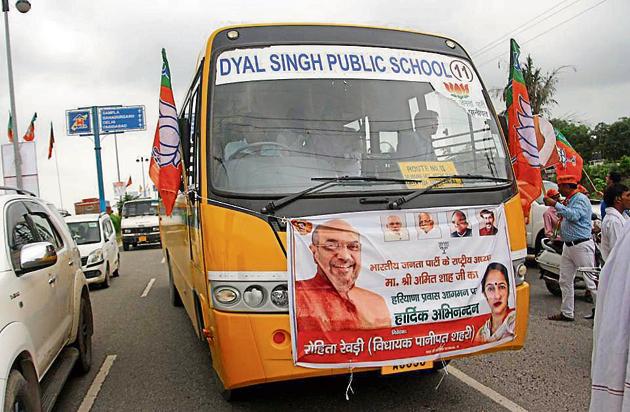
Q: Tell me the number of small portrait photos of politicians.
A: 4